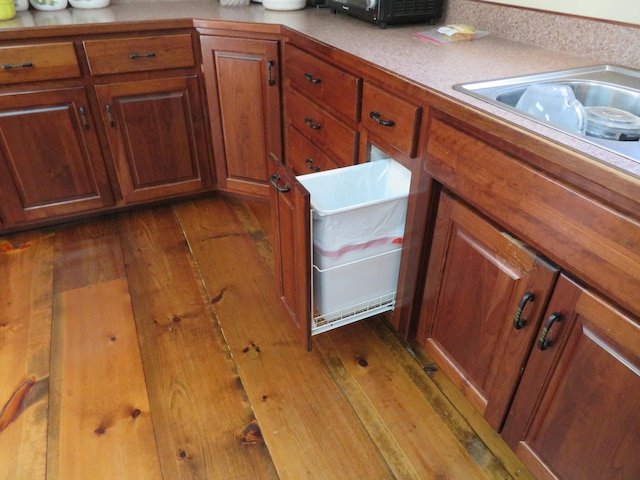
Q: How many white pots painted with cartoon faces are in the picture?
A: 0